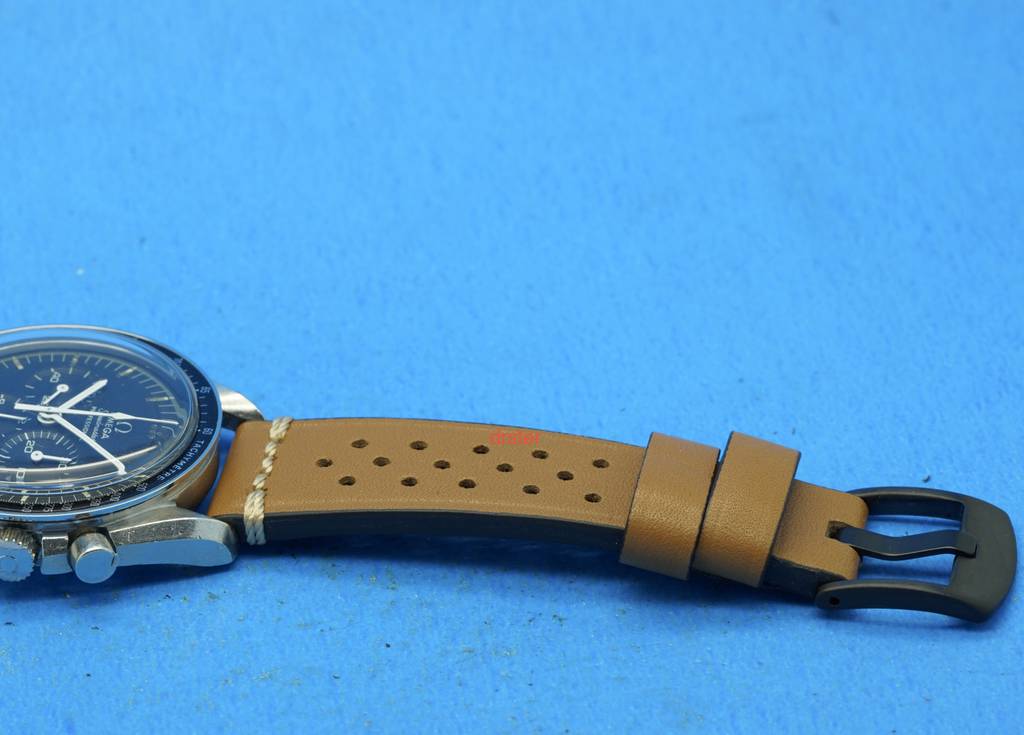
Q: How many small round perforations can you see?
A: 15